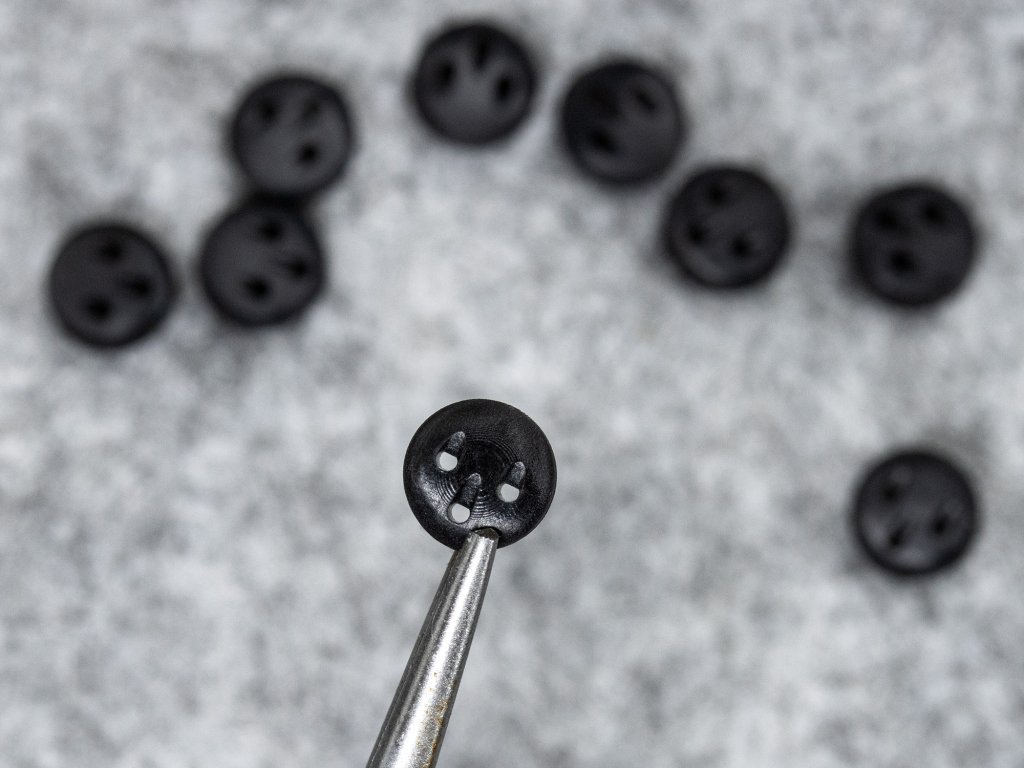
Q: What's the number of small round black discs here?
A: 9